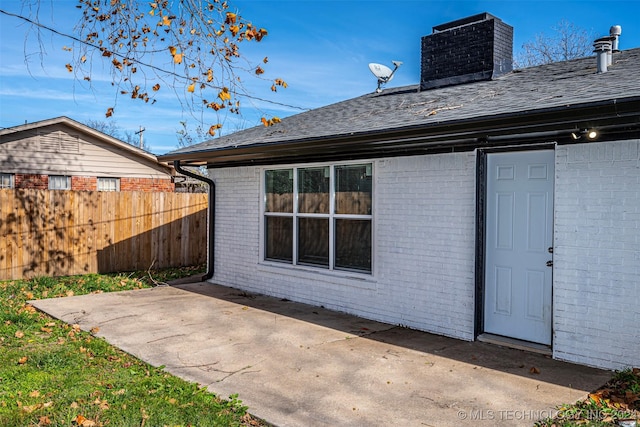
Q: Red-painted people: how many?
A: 0